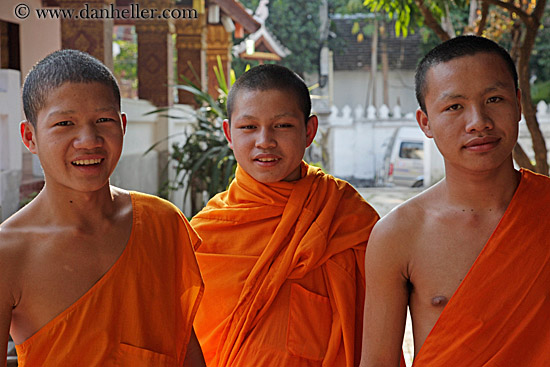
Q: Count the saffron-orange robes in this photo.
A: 3